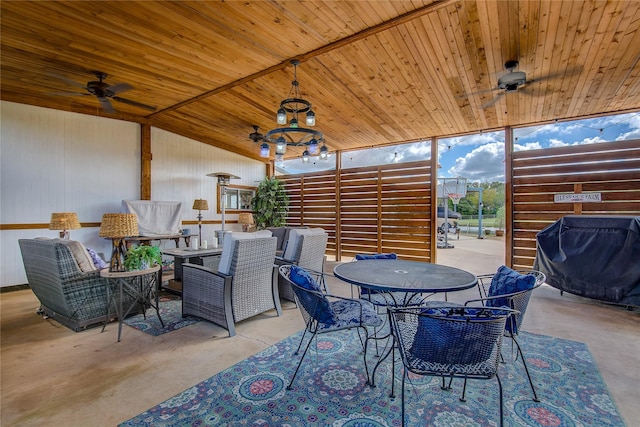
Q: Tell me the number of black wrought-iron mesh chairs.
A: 4